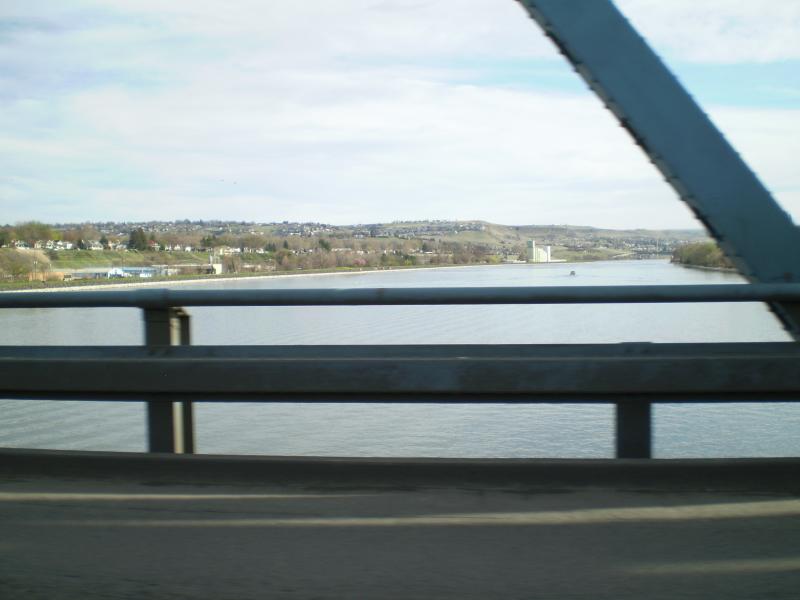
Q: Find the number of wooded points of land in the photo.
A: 1